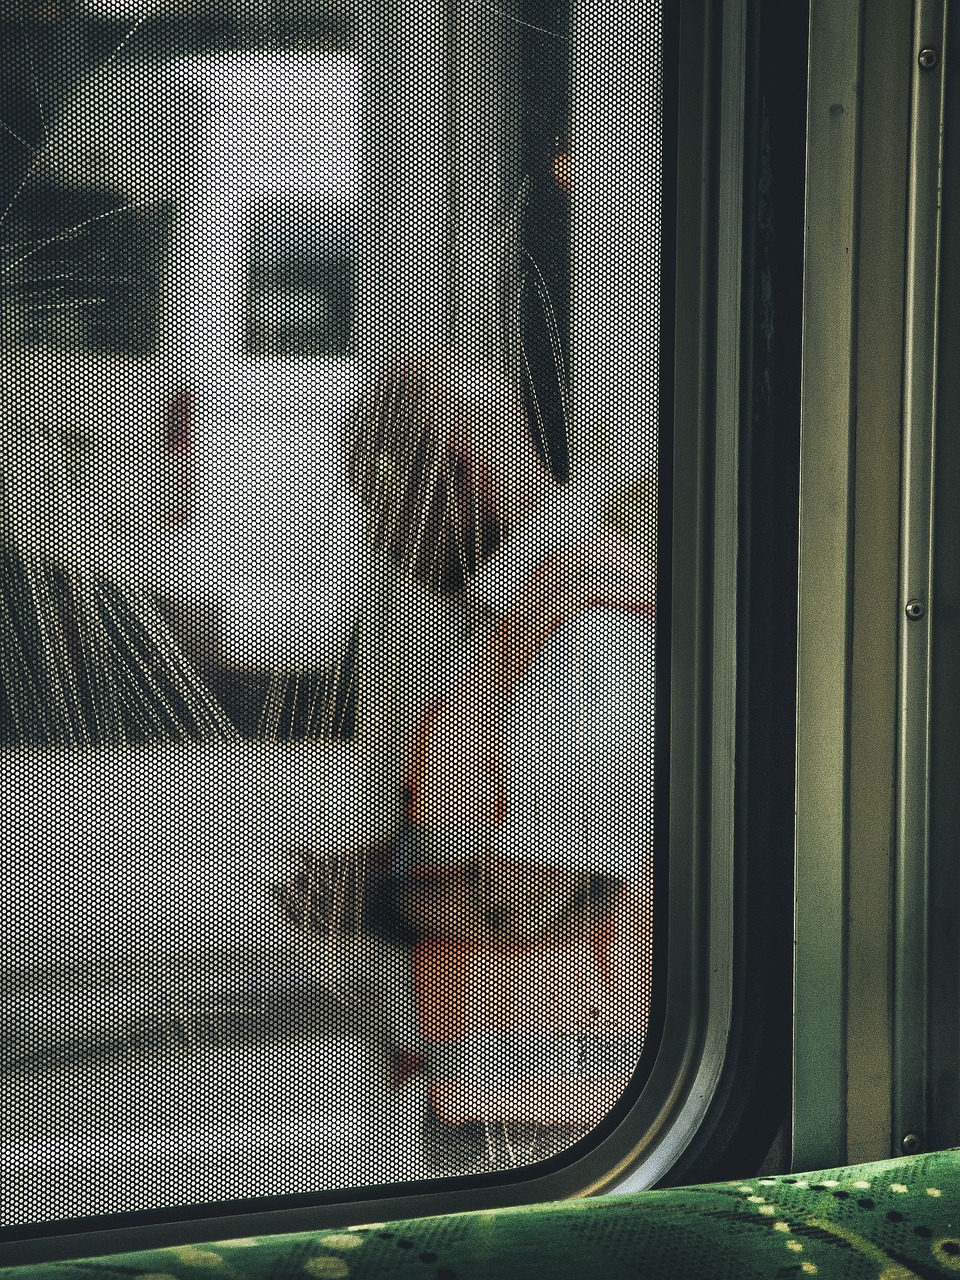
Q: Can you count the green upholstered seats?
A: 1